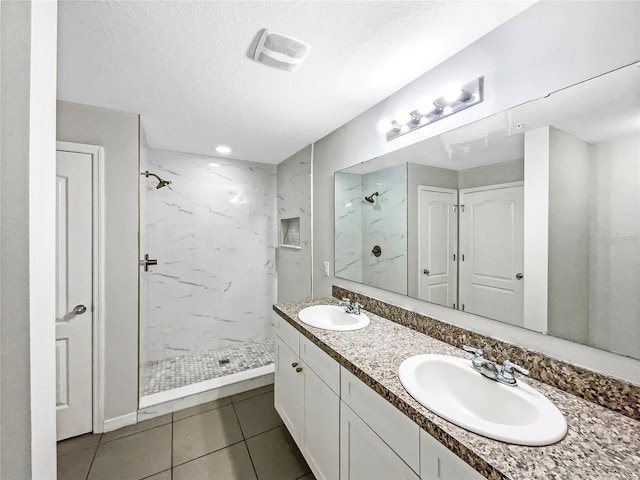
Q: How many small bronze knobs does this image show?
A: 2